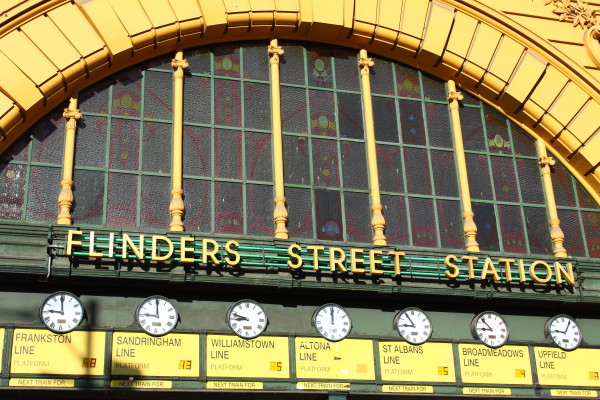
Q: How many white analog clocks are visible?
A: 7